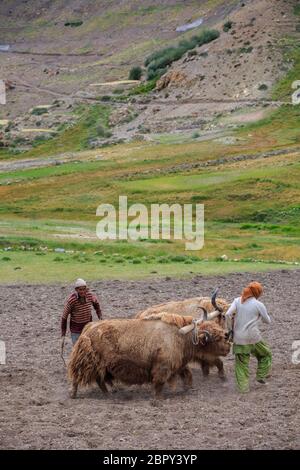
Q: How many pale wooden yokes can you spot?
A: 1